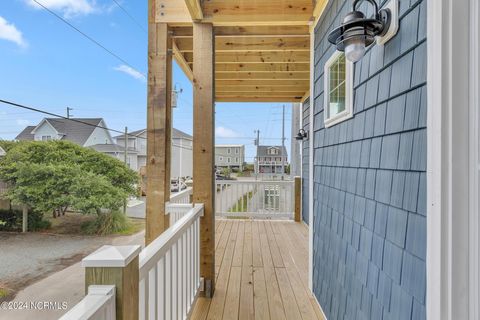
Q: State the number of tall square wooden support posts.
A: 2